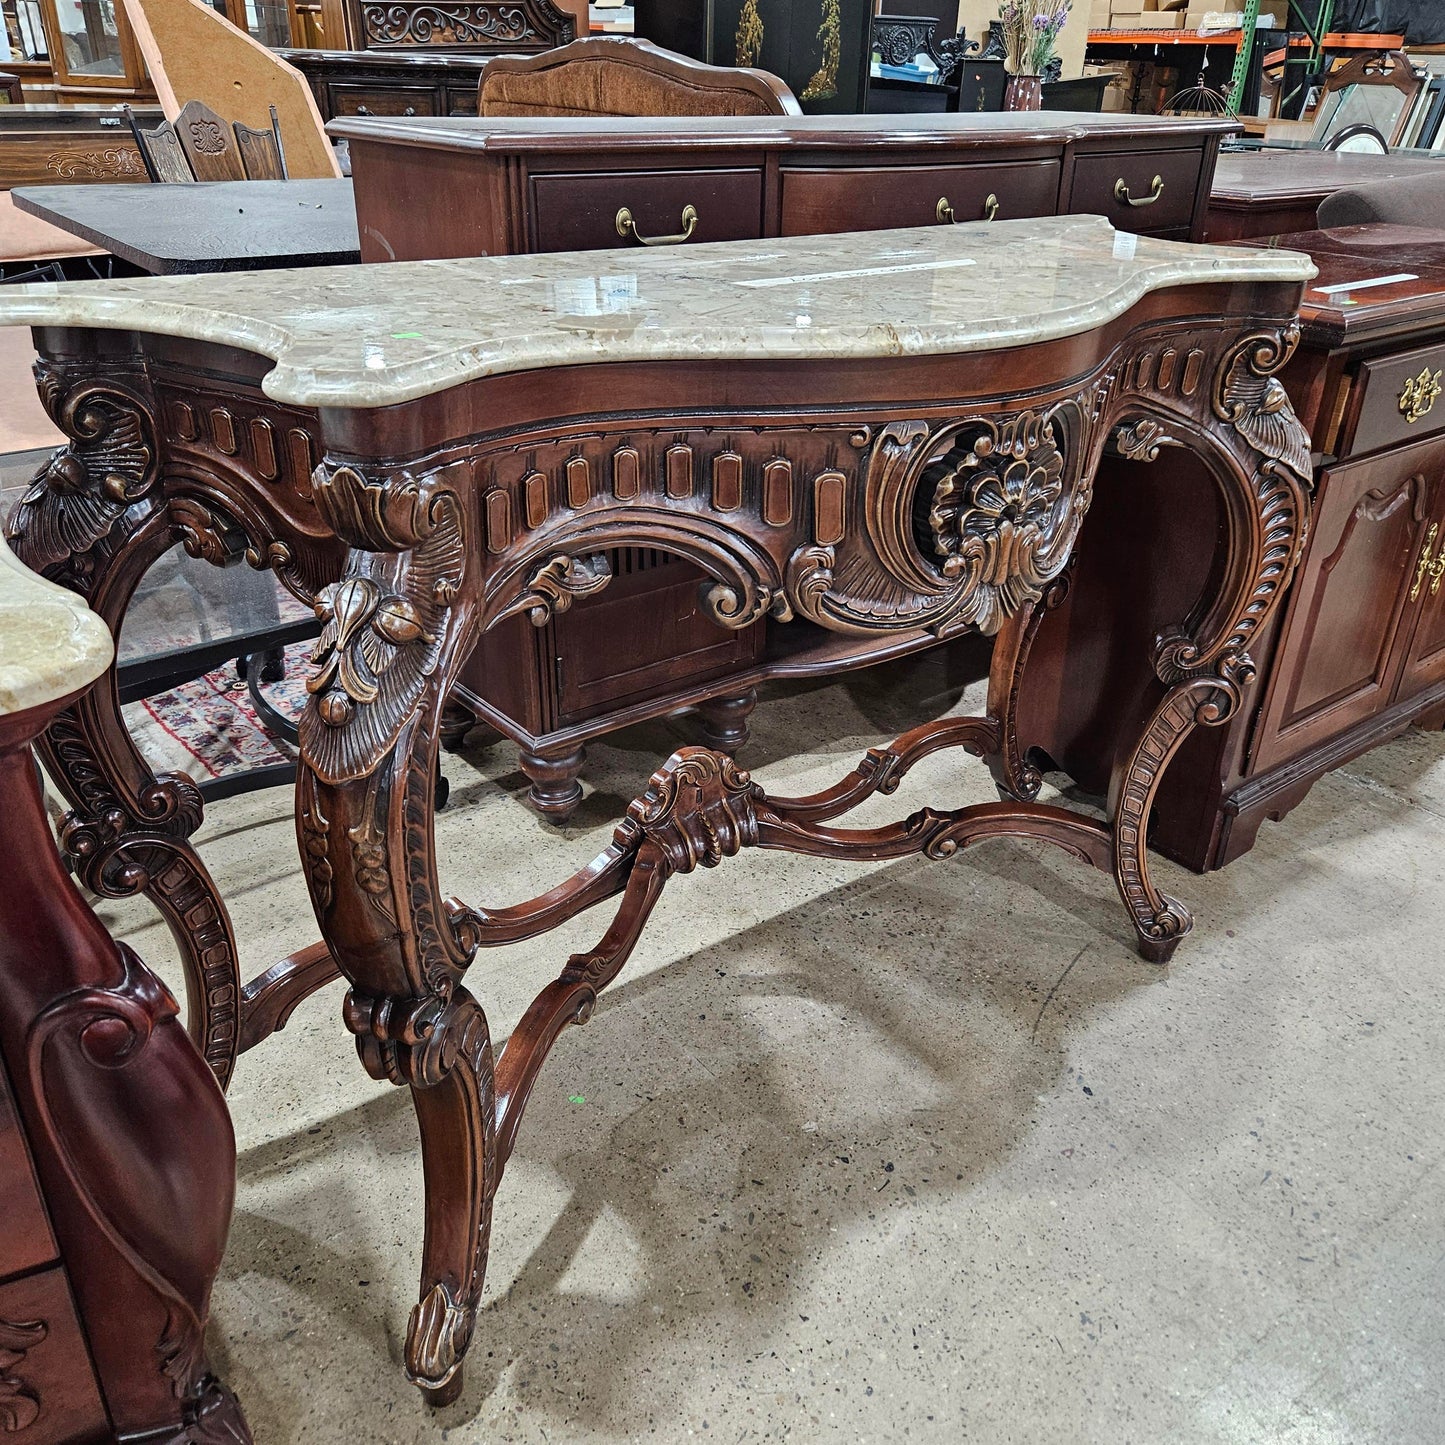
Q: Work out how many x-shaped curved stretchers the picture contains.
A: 1